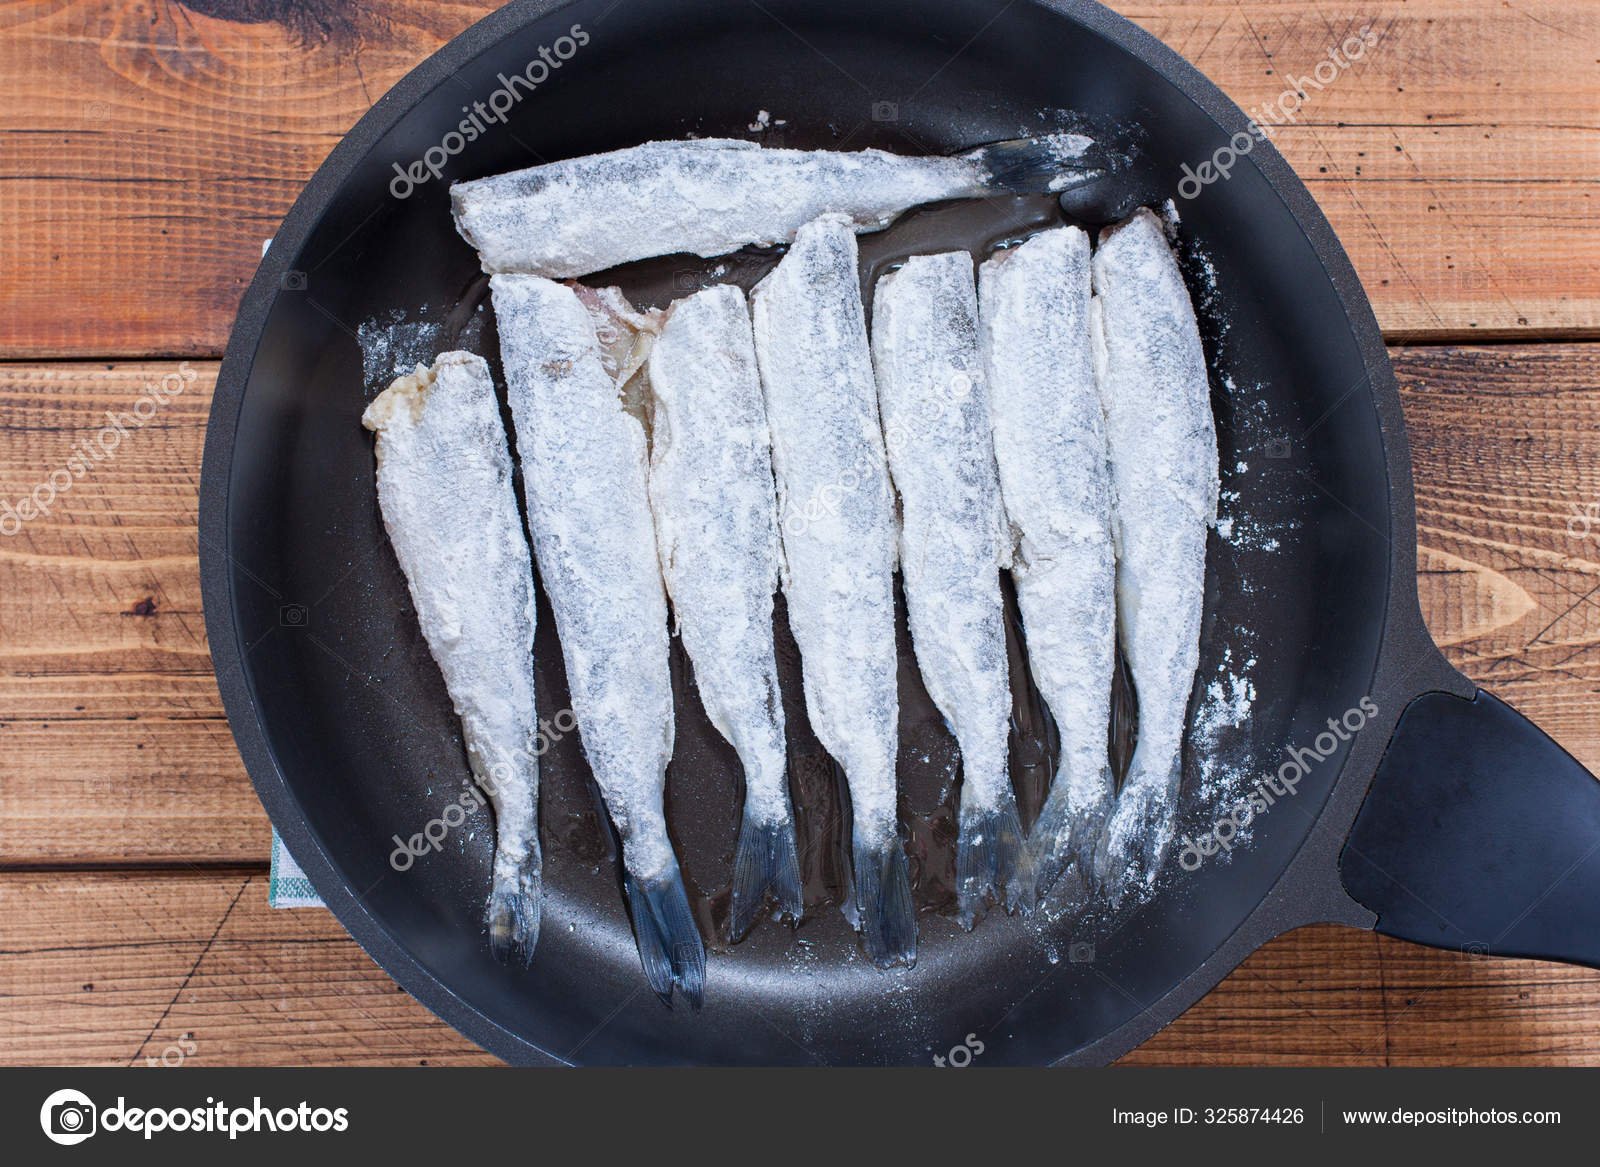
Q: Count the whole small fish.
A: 8